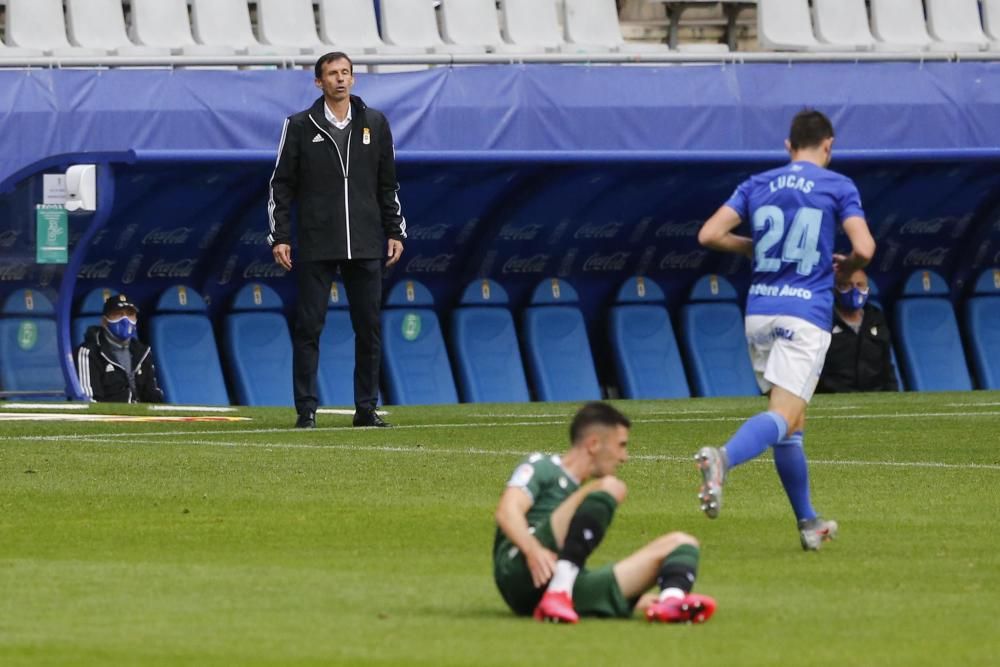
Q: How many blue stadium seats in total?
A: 13